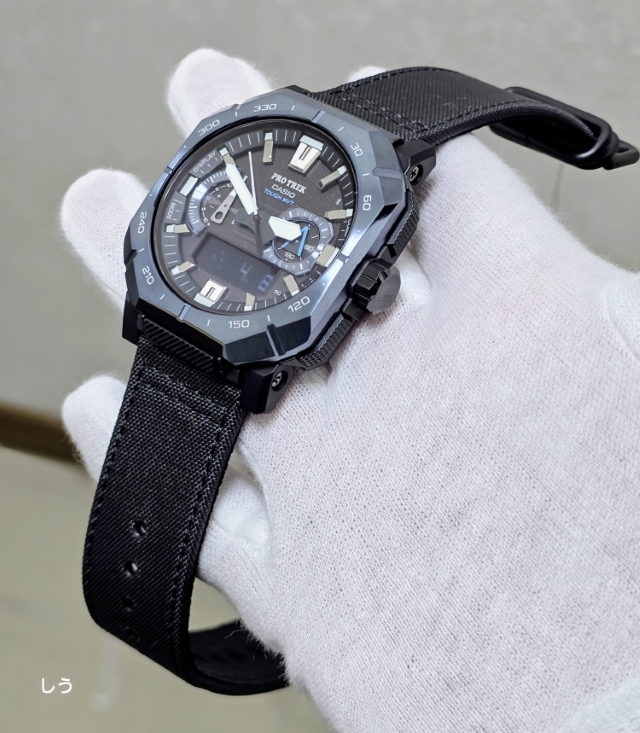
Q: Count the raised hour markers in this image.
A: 12